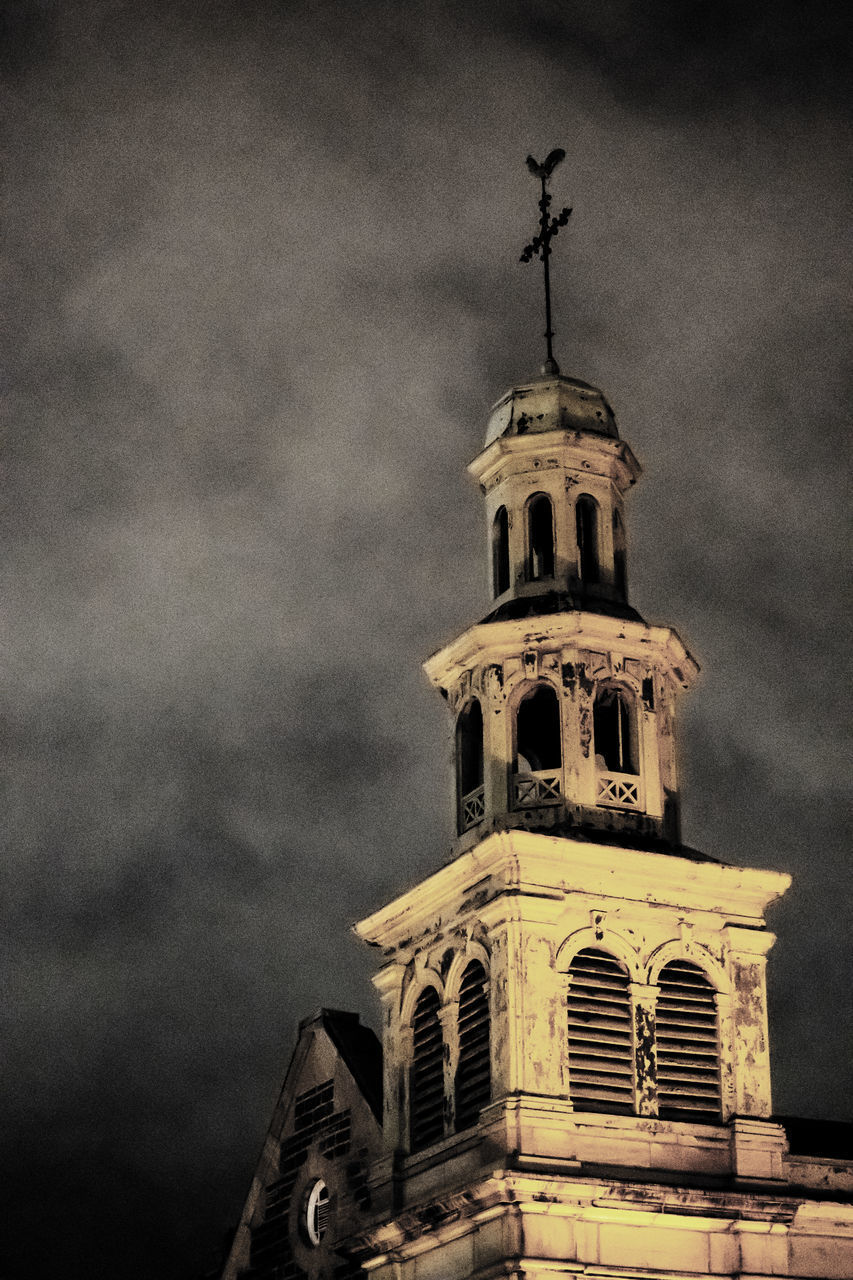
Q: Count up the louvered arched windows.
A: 4